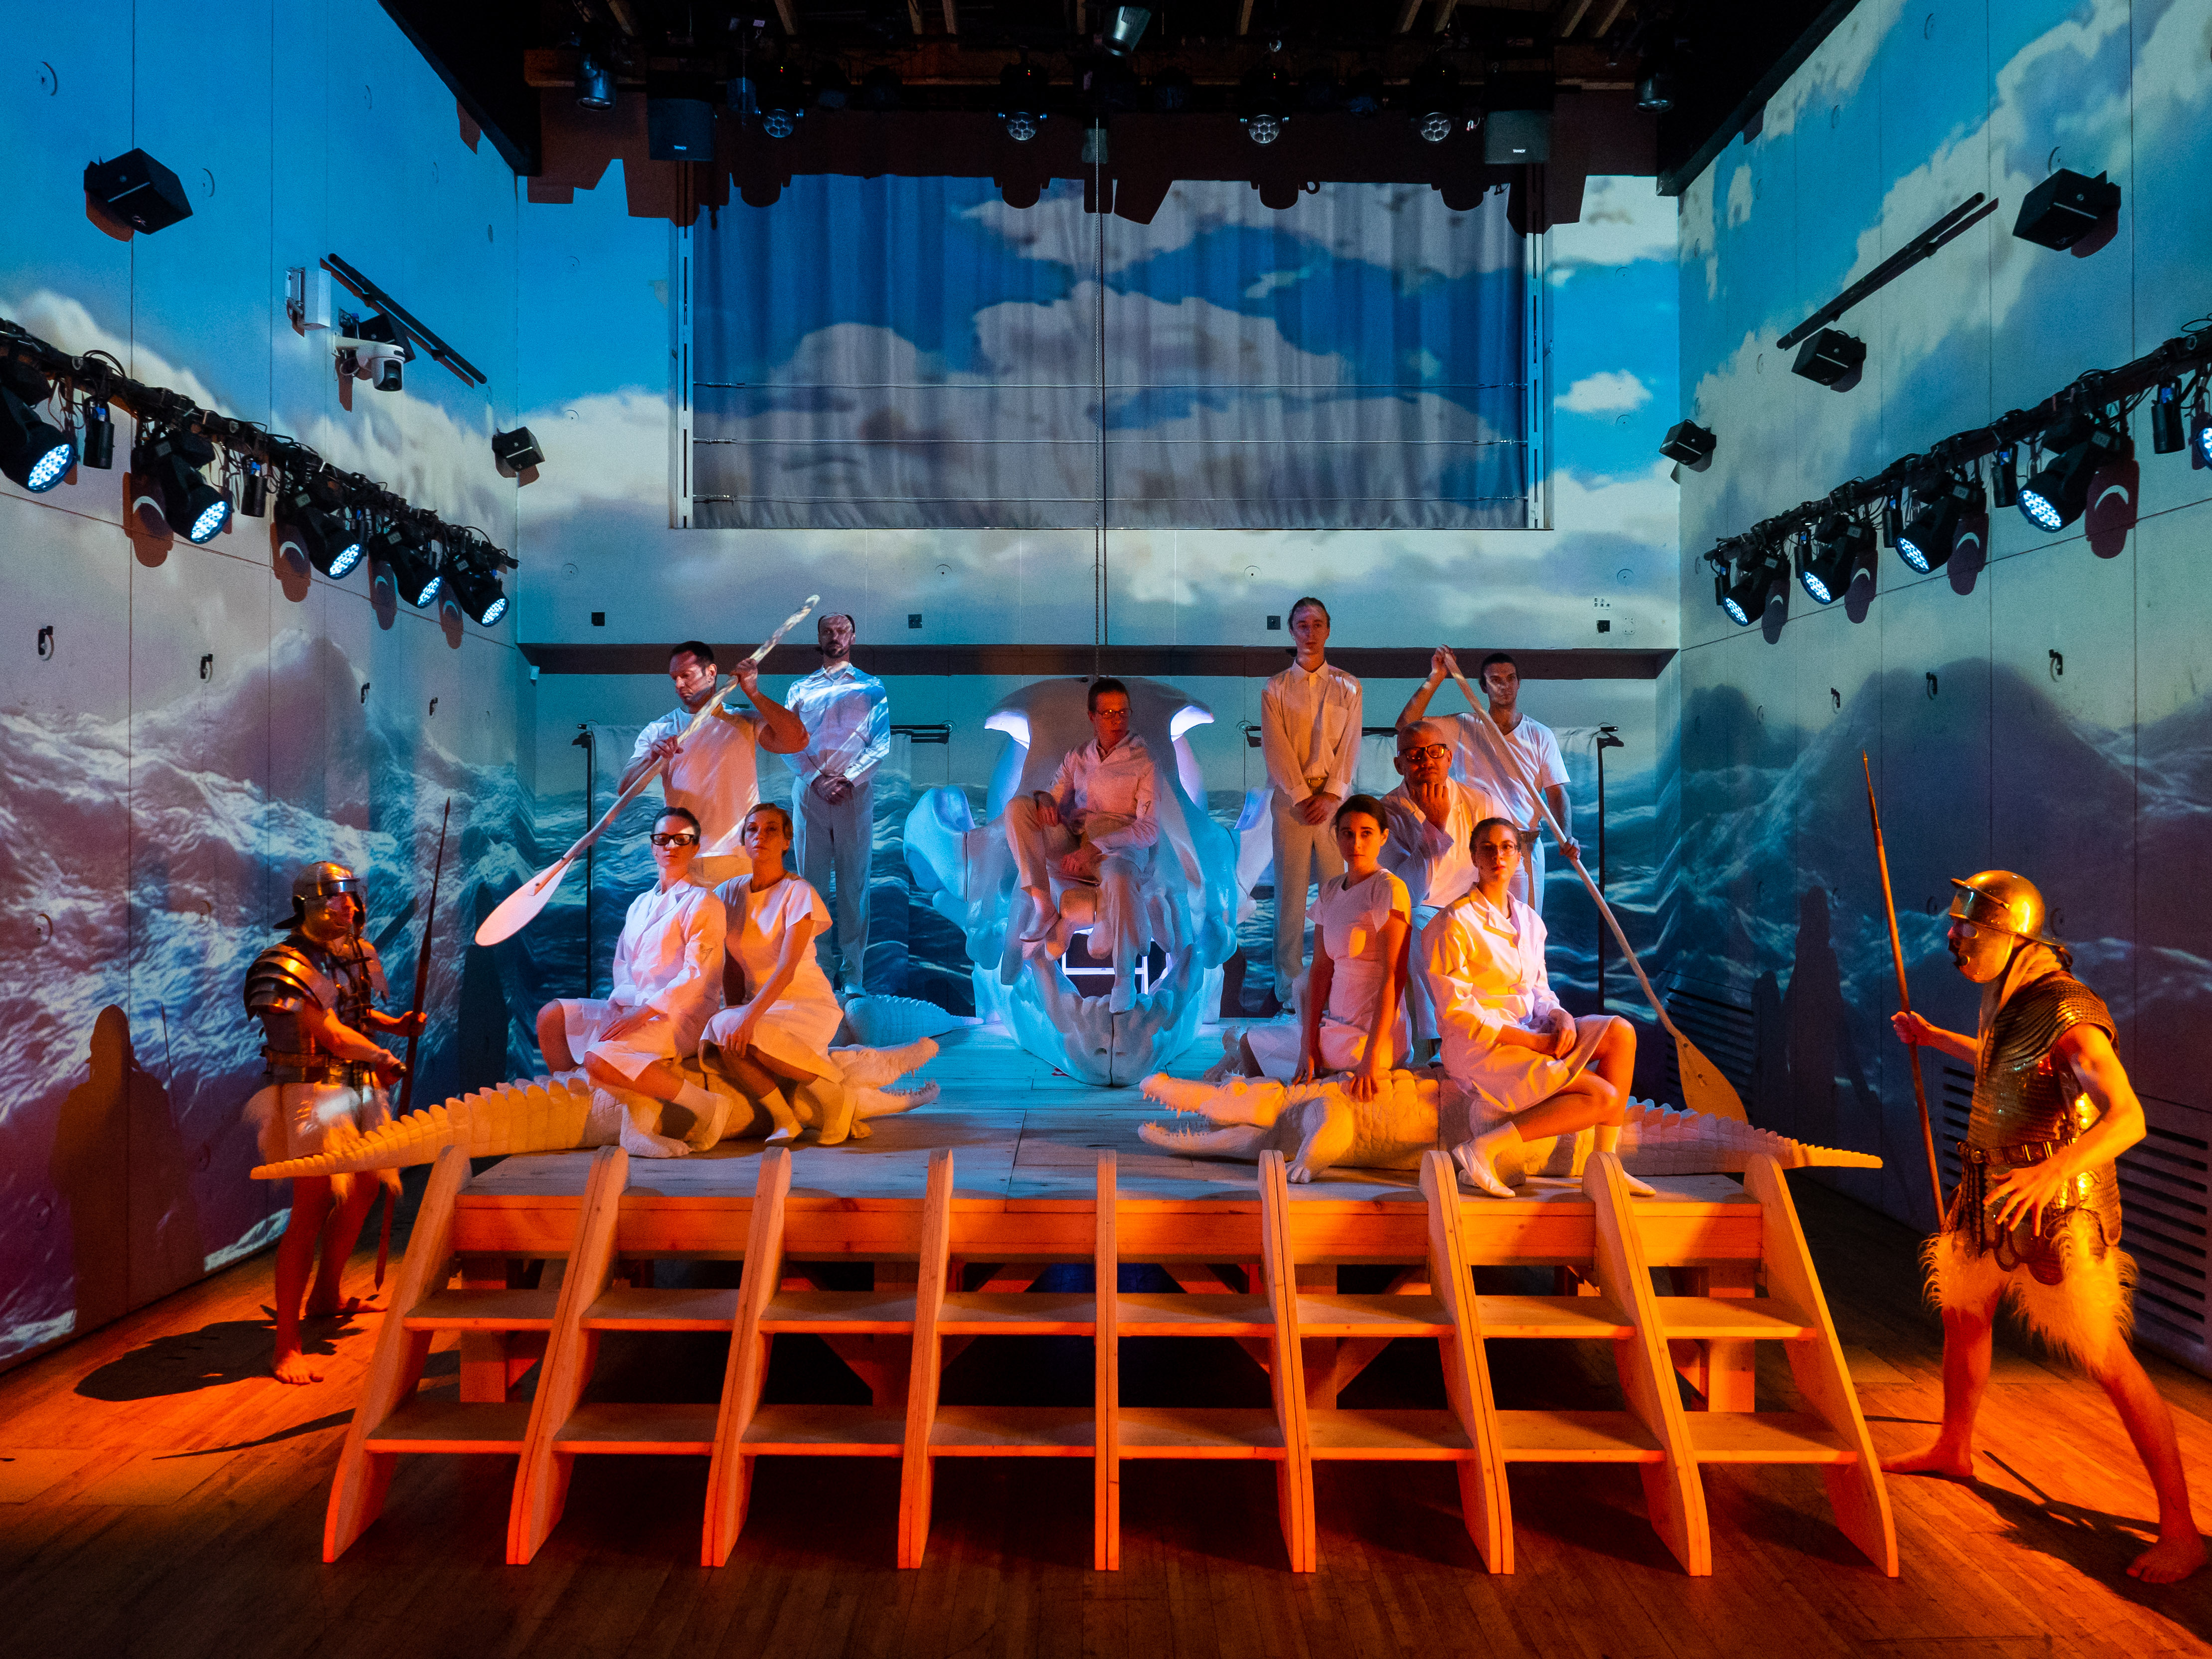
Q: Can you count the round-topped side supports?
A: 9